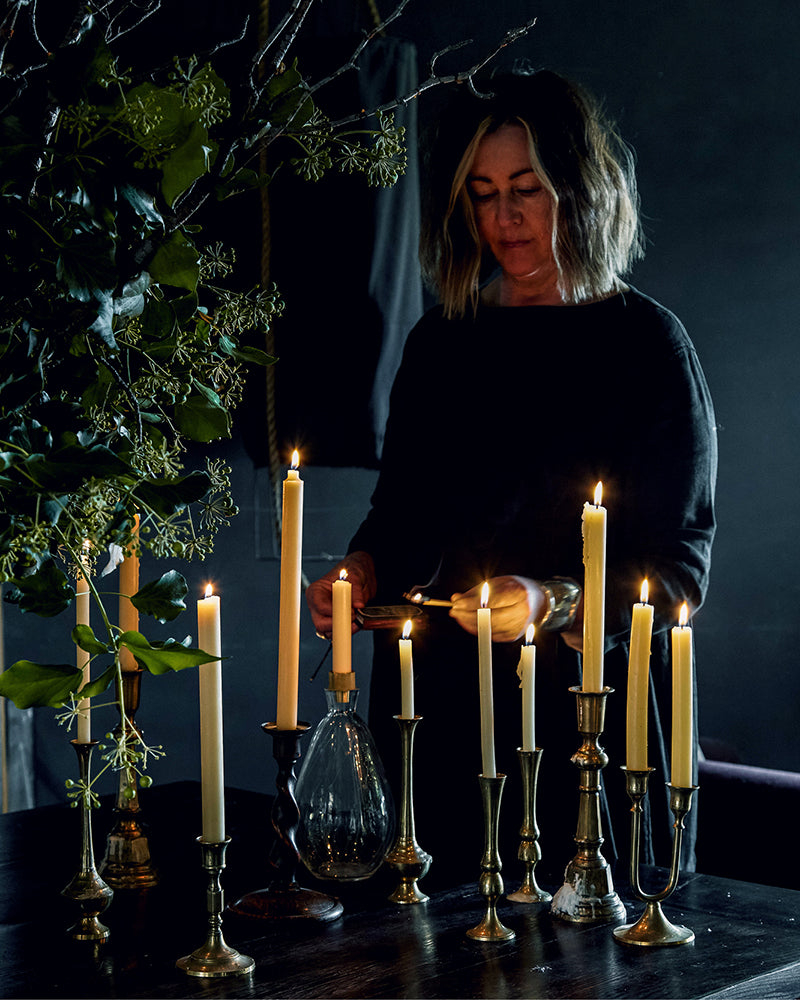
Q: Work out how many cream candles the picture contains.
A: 11